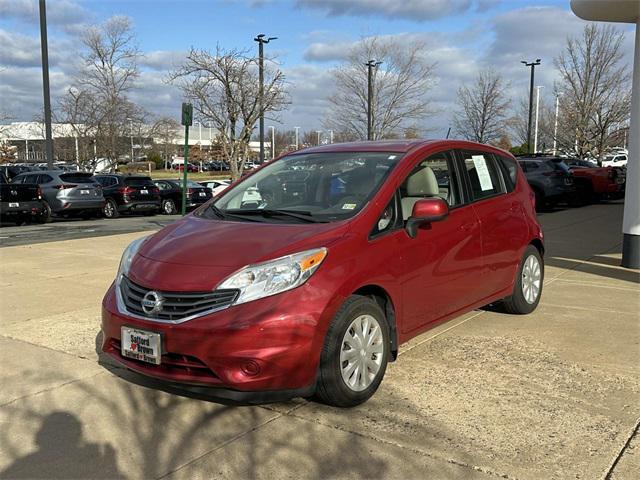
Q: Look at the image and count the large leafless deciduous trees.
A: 5